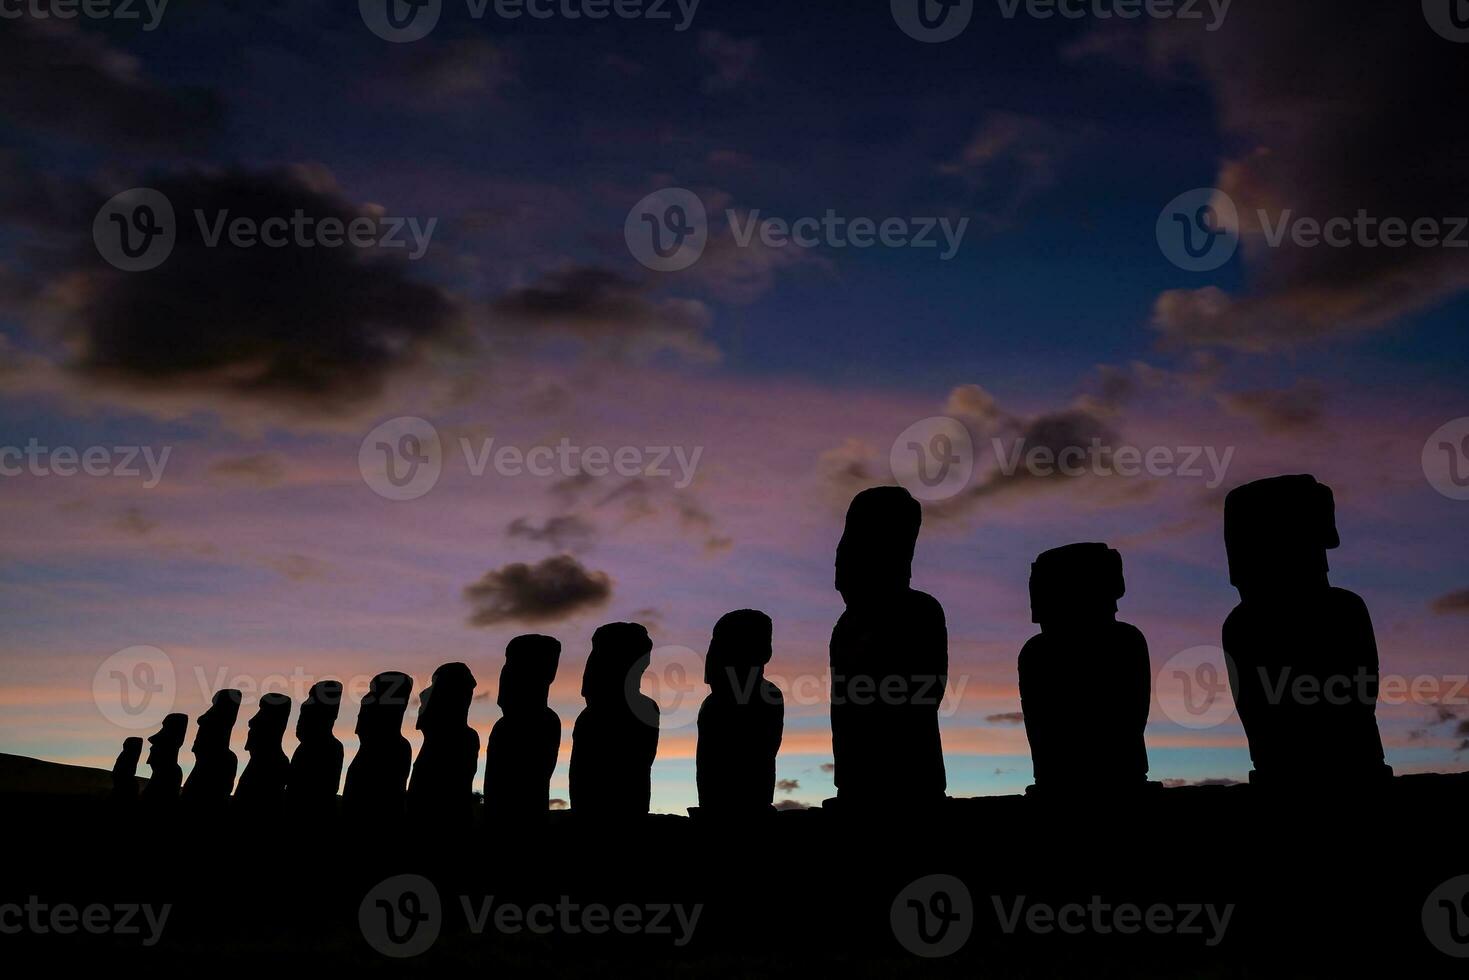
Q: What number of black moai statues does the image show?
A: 13